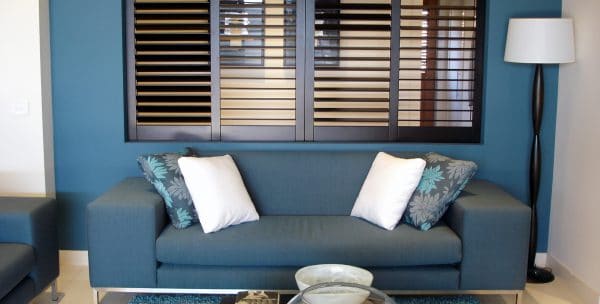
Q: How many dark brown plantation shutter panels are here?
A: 4